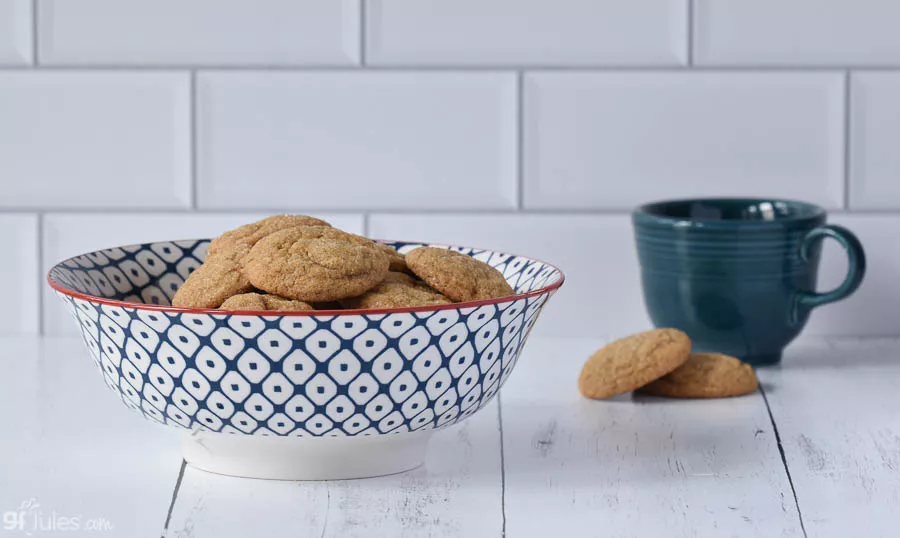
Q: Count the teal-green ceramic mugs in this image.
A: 1